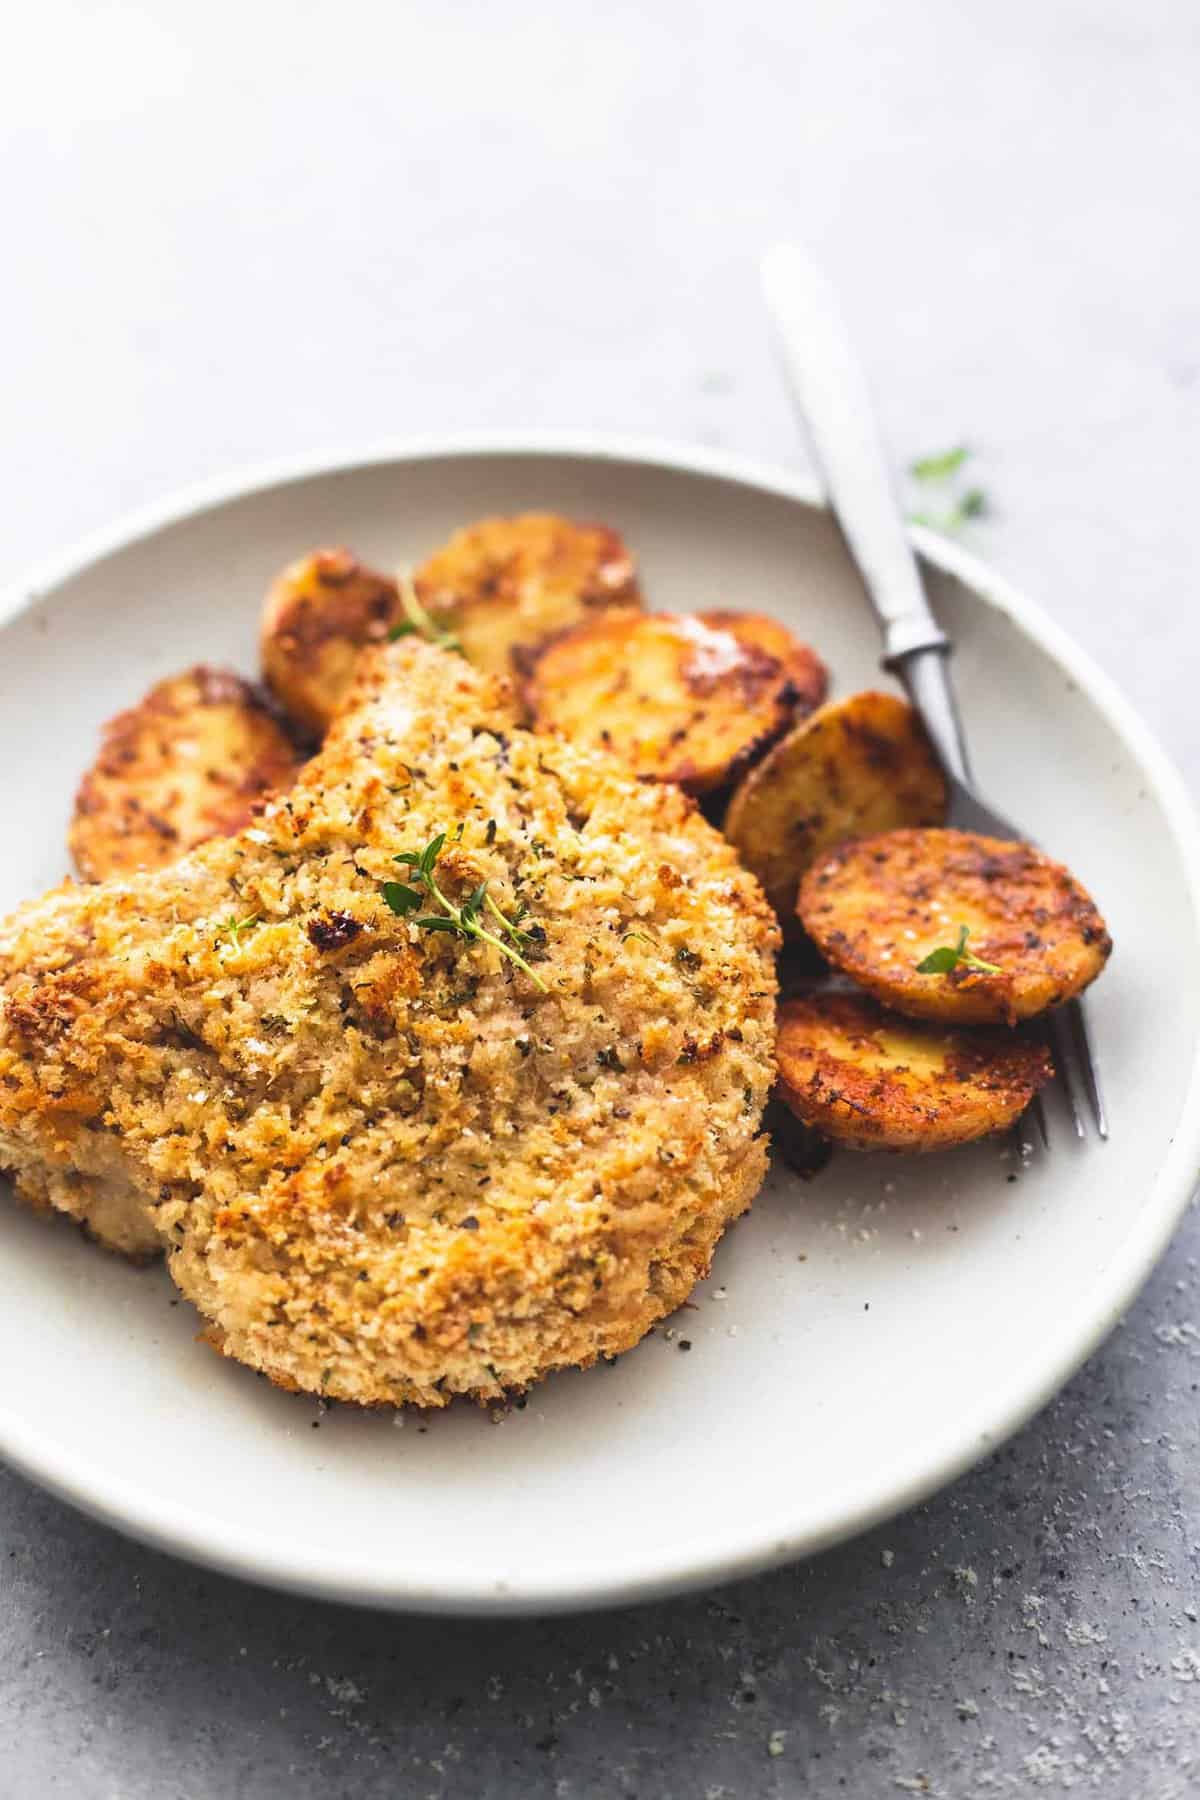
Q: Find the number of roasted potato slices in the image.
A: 8